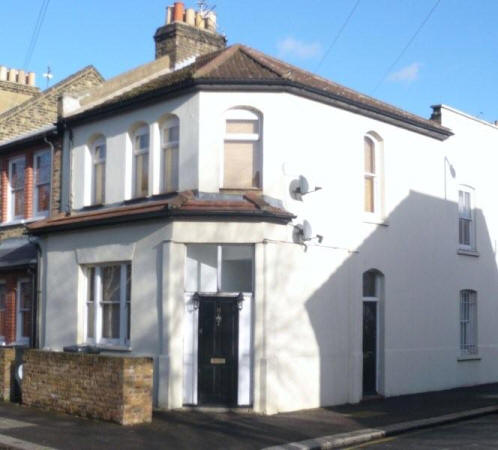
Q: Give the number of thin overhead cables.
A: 4